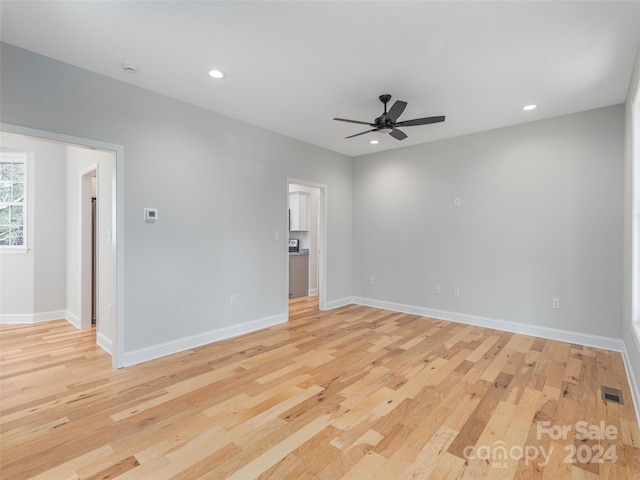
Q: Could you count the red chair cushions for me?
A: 0